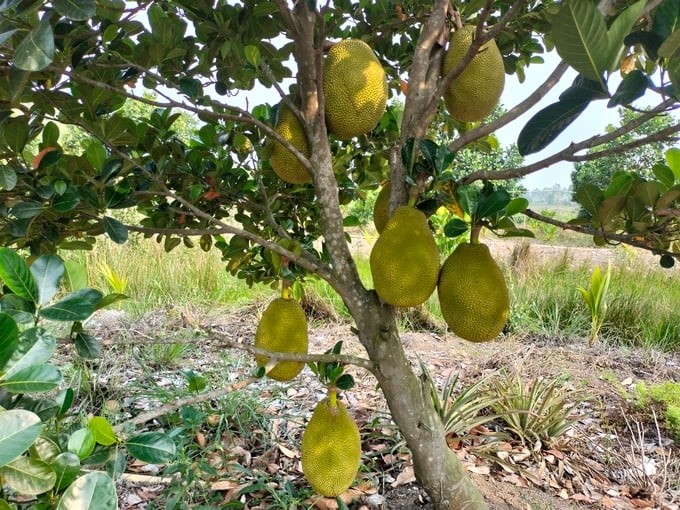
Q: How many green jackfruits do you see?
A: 8